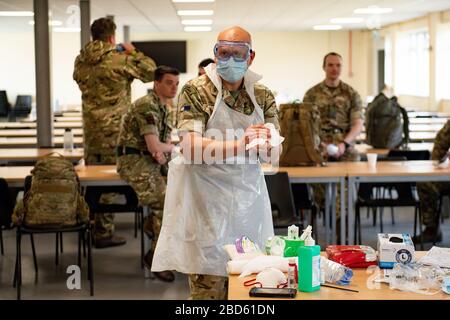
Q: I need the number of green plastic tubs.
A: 1